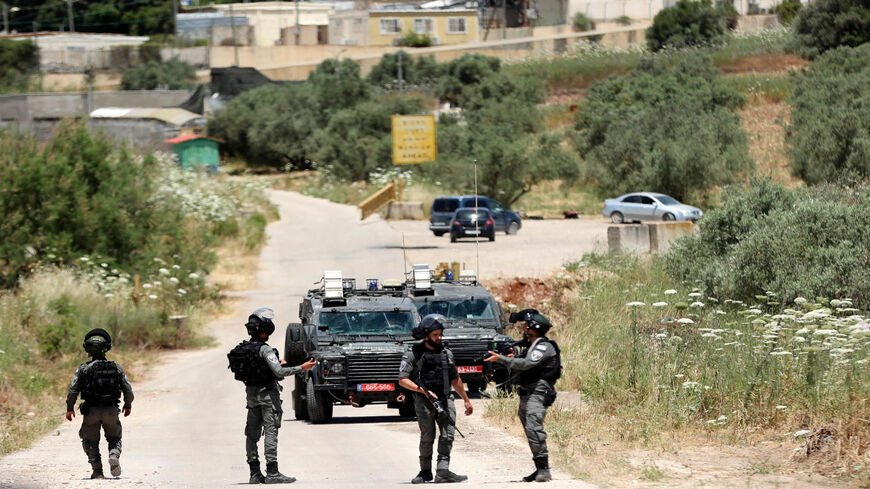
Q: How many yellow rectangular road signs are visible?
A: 1